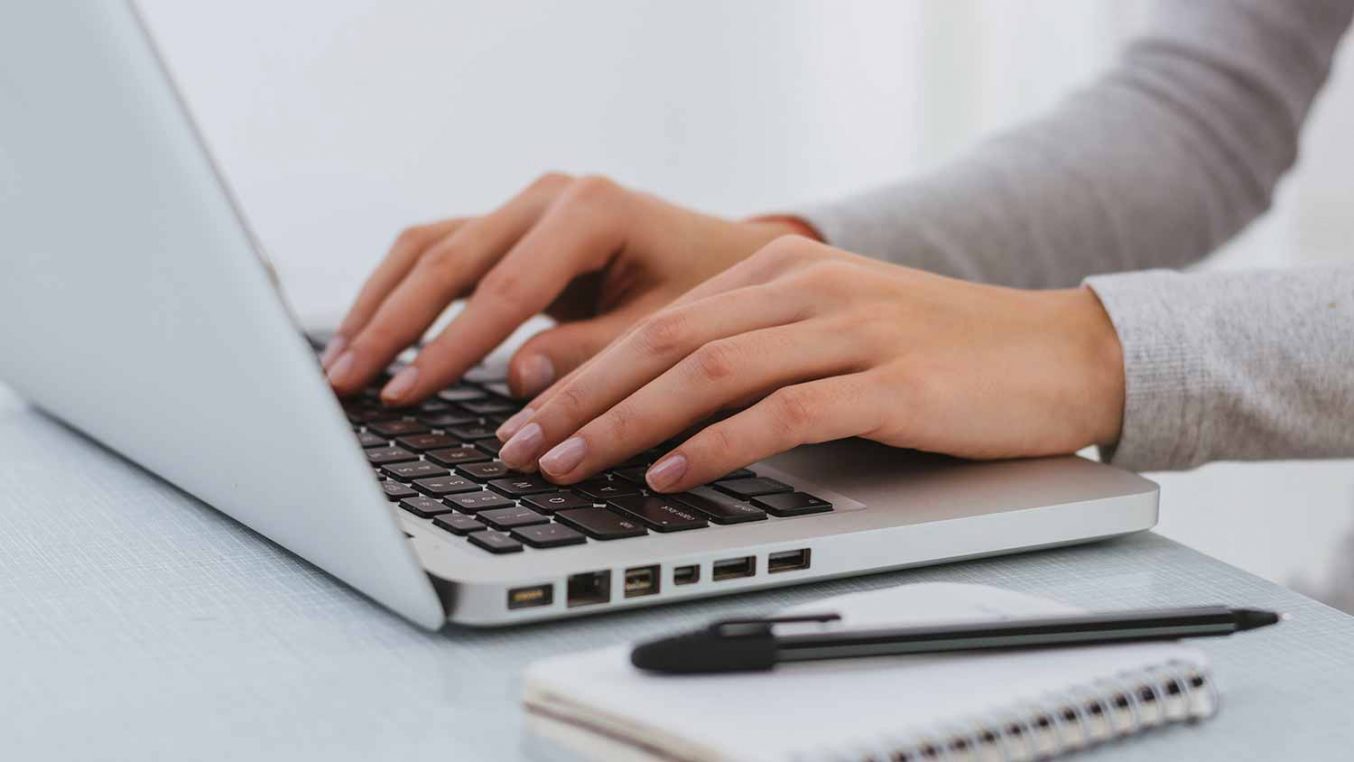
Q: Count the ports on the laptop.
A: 6